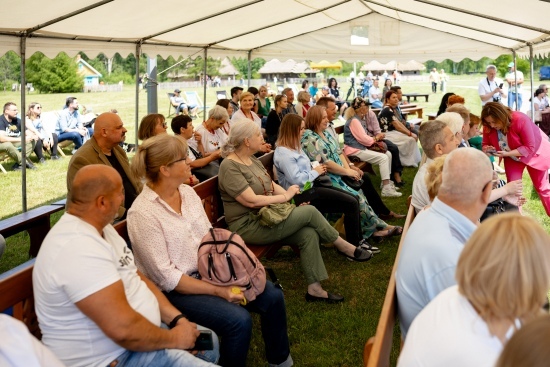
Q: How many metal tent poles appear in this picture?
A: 6